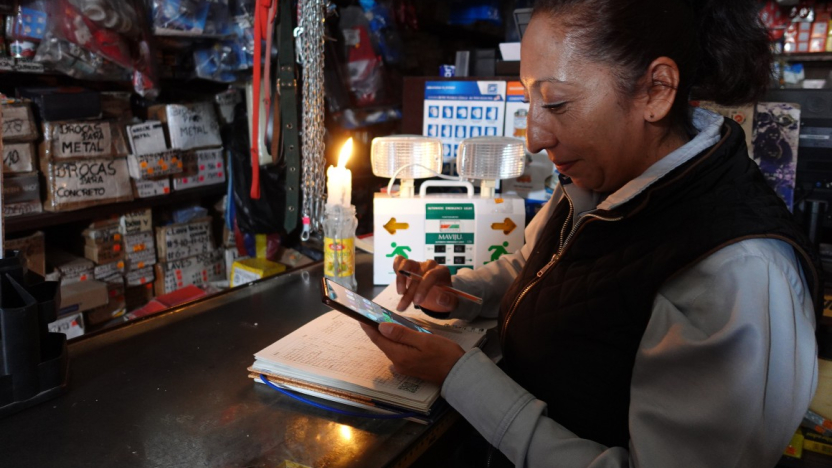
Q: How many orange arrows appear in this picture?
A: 2